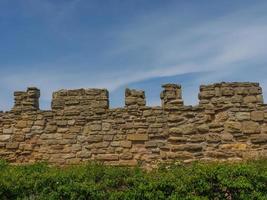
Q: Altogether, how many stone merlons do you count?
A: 5